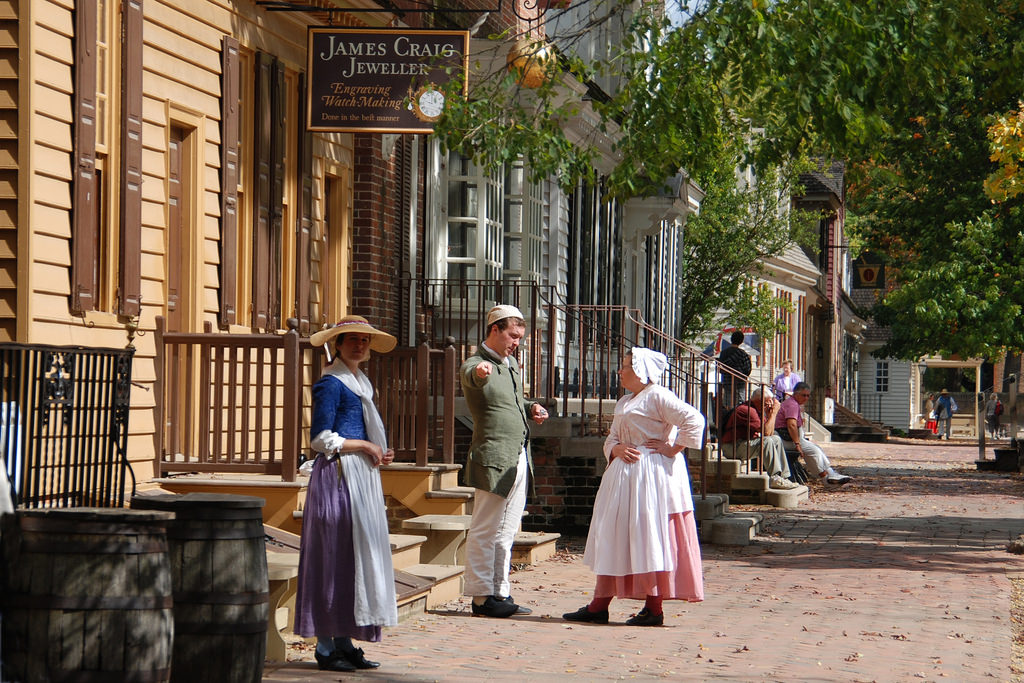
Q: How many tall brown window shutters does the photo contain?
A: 6